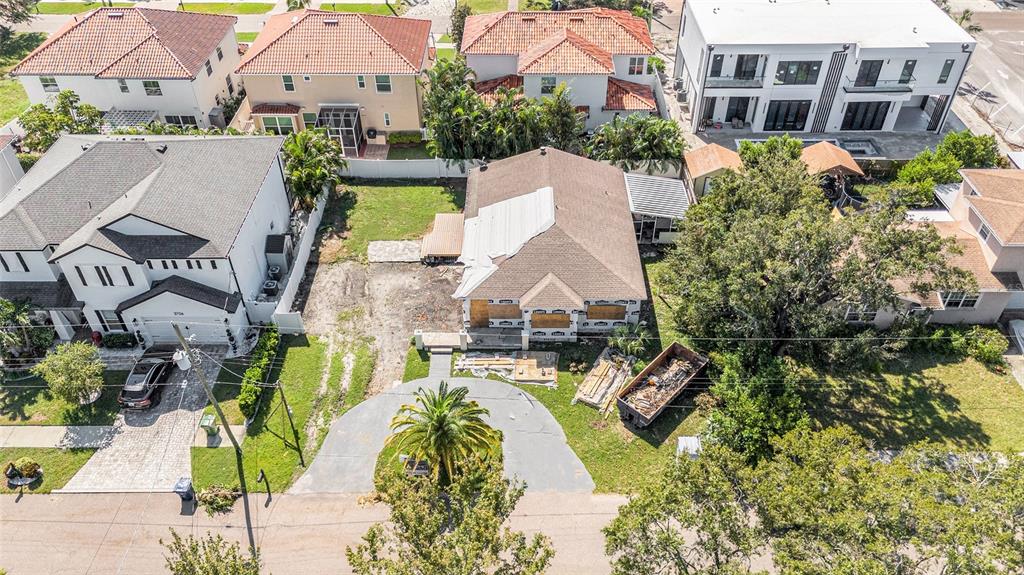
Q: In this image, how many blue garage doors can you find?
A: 0